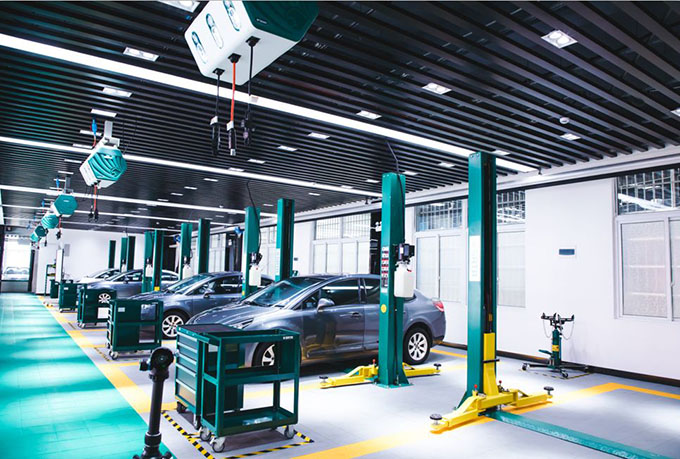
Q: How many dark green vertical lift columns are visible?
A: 11